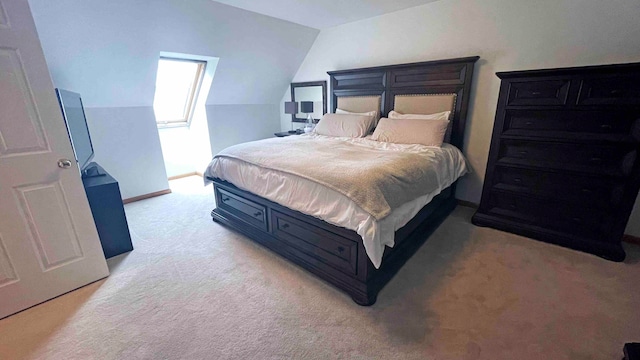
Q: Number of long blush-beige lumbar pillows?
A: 2